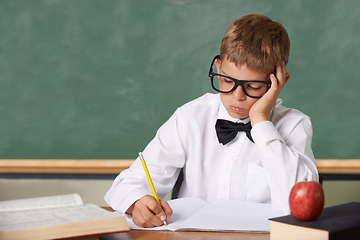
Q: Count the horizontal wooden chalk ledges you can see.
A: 1